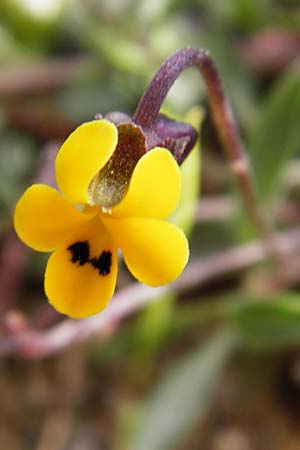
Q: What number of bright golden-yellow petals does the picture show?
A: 5